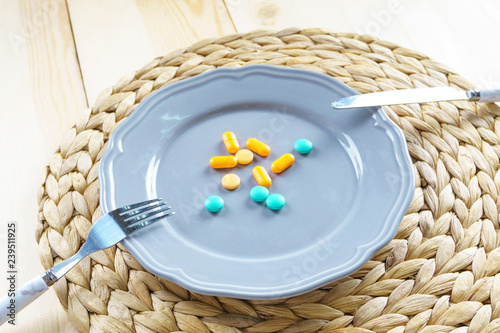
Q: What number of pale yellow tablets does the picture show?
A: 2